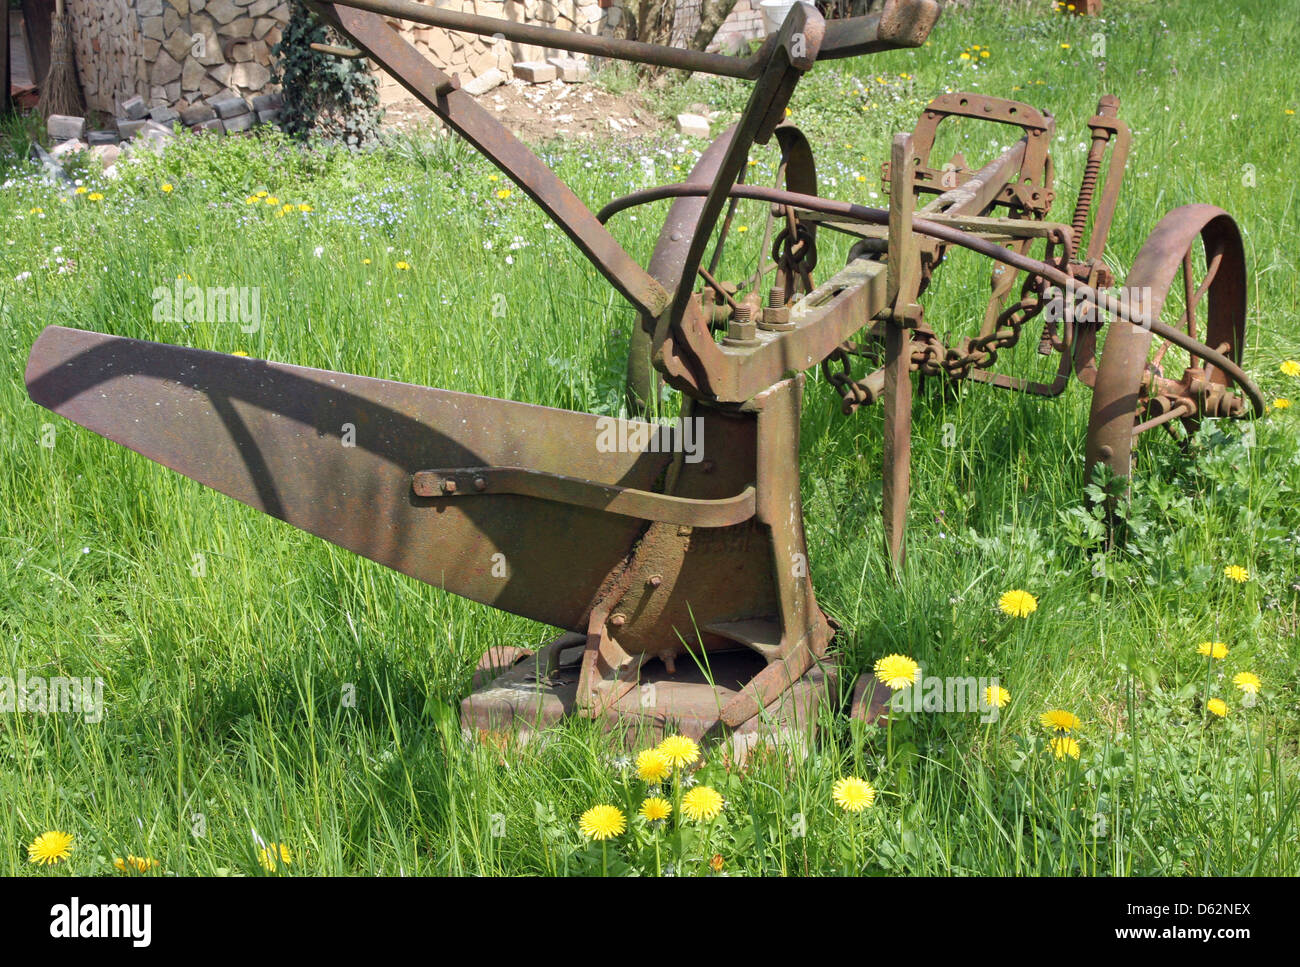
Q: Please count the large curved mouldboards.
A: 1